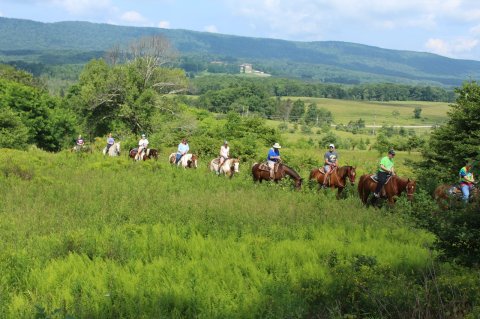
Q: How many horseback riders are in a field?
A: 9